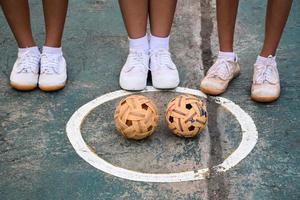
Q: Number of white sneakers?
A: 6